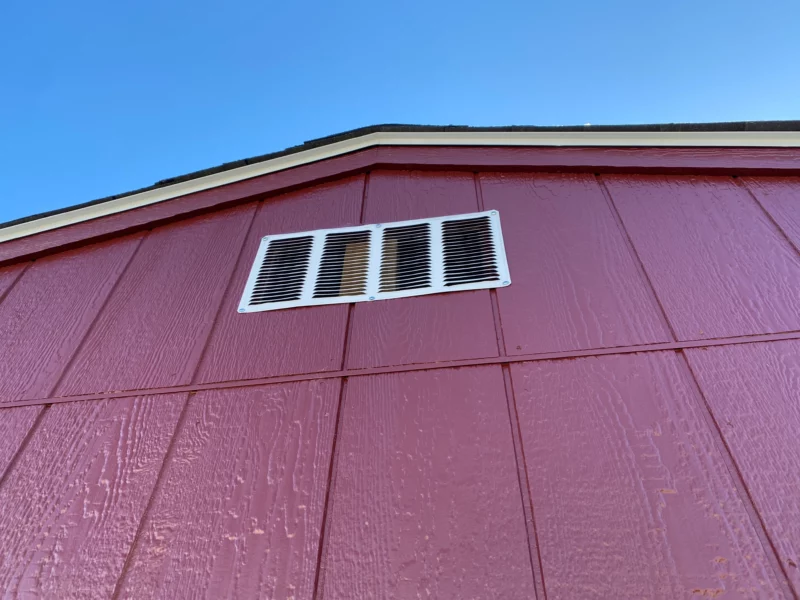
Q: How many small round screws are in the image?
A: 6